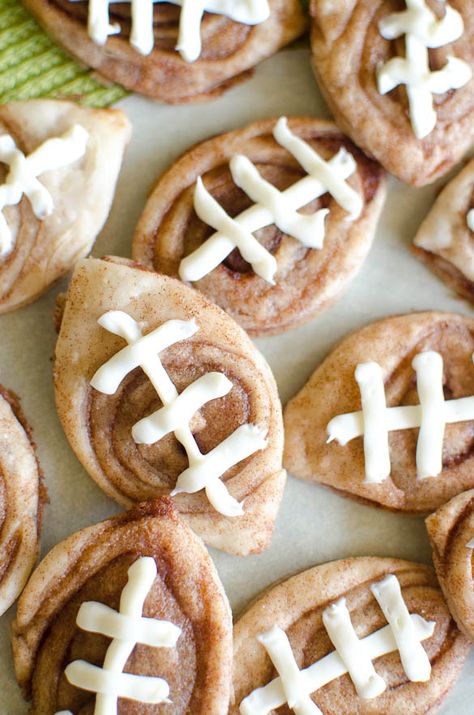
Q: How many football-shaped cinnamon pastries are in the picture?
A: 11